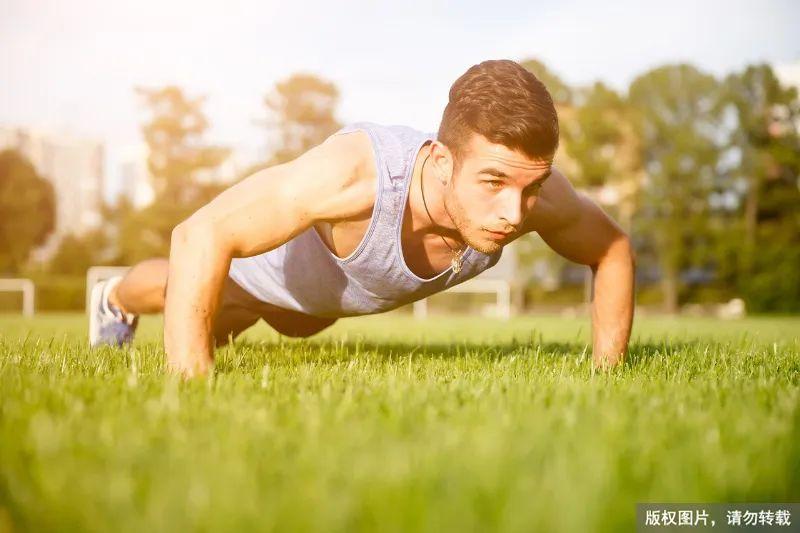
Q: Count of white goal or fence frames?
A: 3